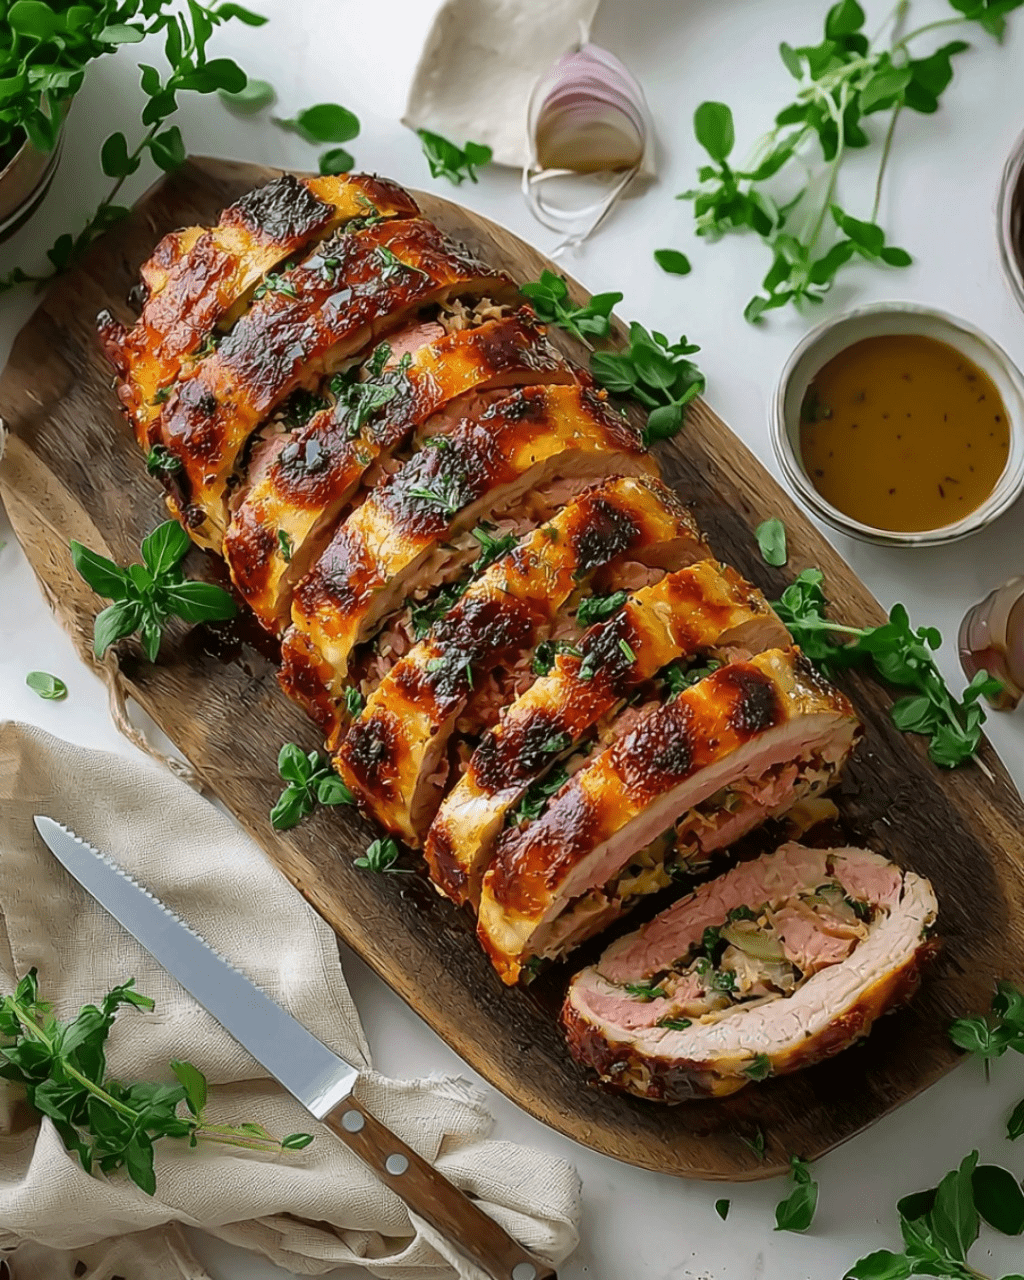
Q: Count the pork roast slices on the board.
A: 8